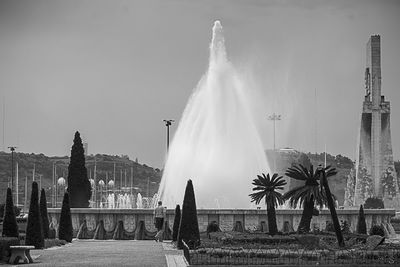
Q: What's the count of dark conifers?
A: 8